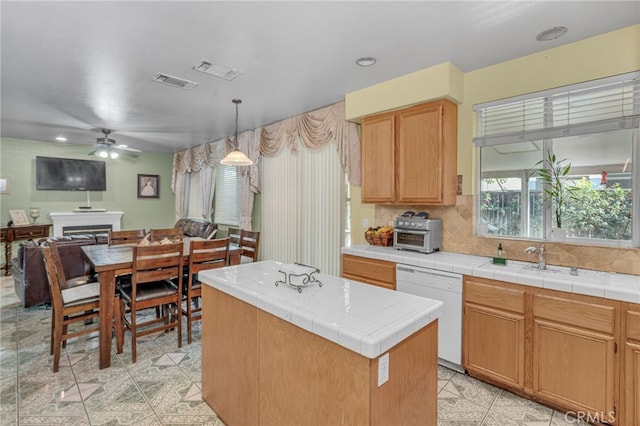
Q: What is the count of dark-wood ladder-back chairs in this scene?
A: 8